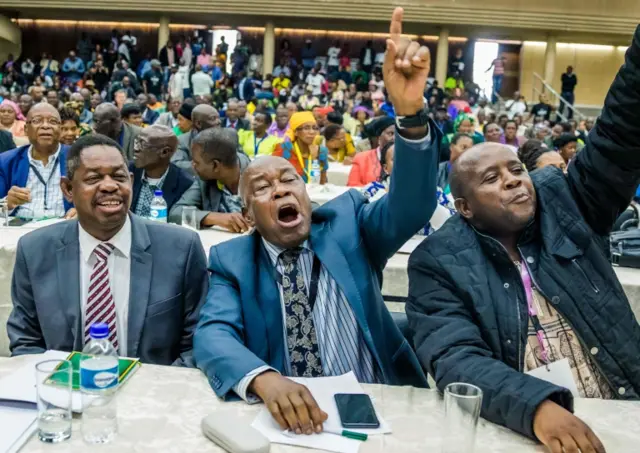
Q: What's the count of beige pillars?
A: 4